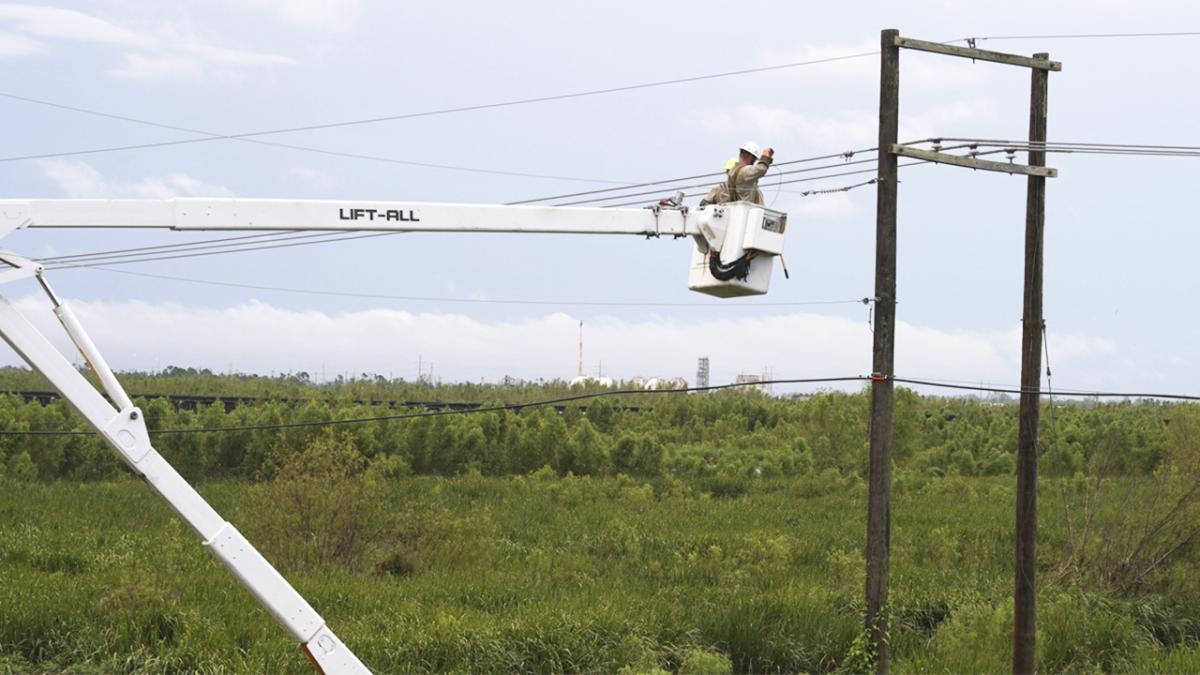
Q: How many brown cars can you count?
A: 0